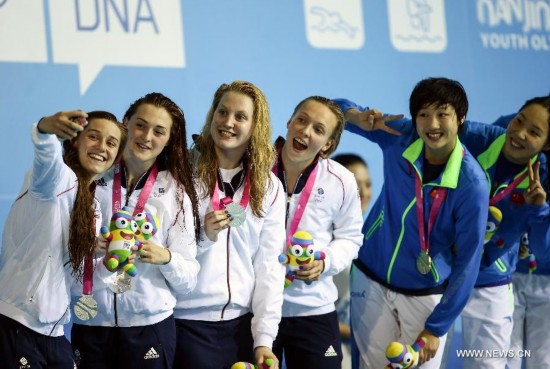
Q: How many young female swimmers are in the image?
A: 6